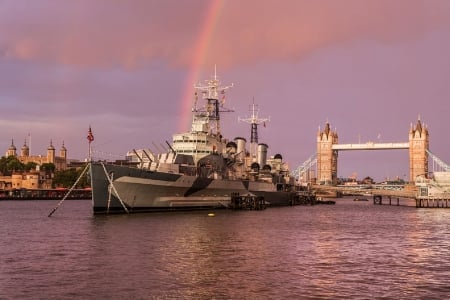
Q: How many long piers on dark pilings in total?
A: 1